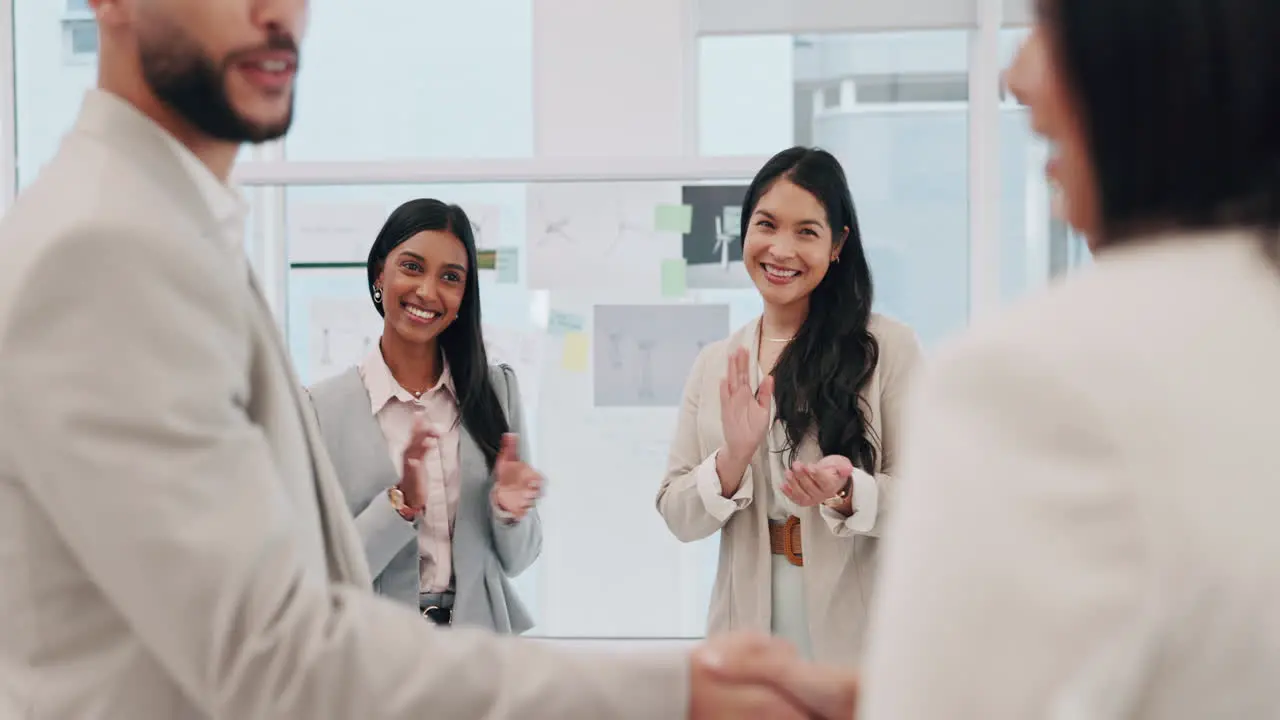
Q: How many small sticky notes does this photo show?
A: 6